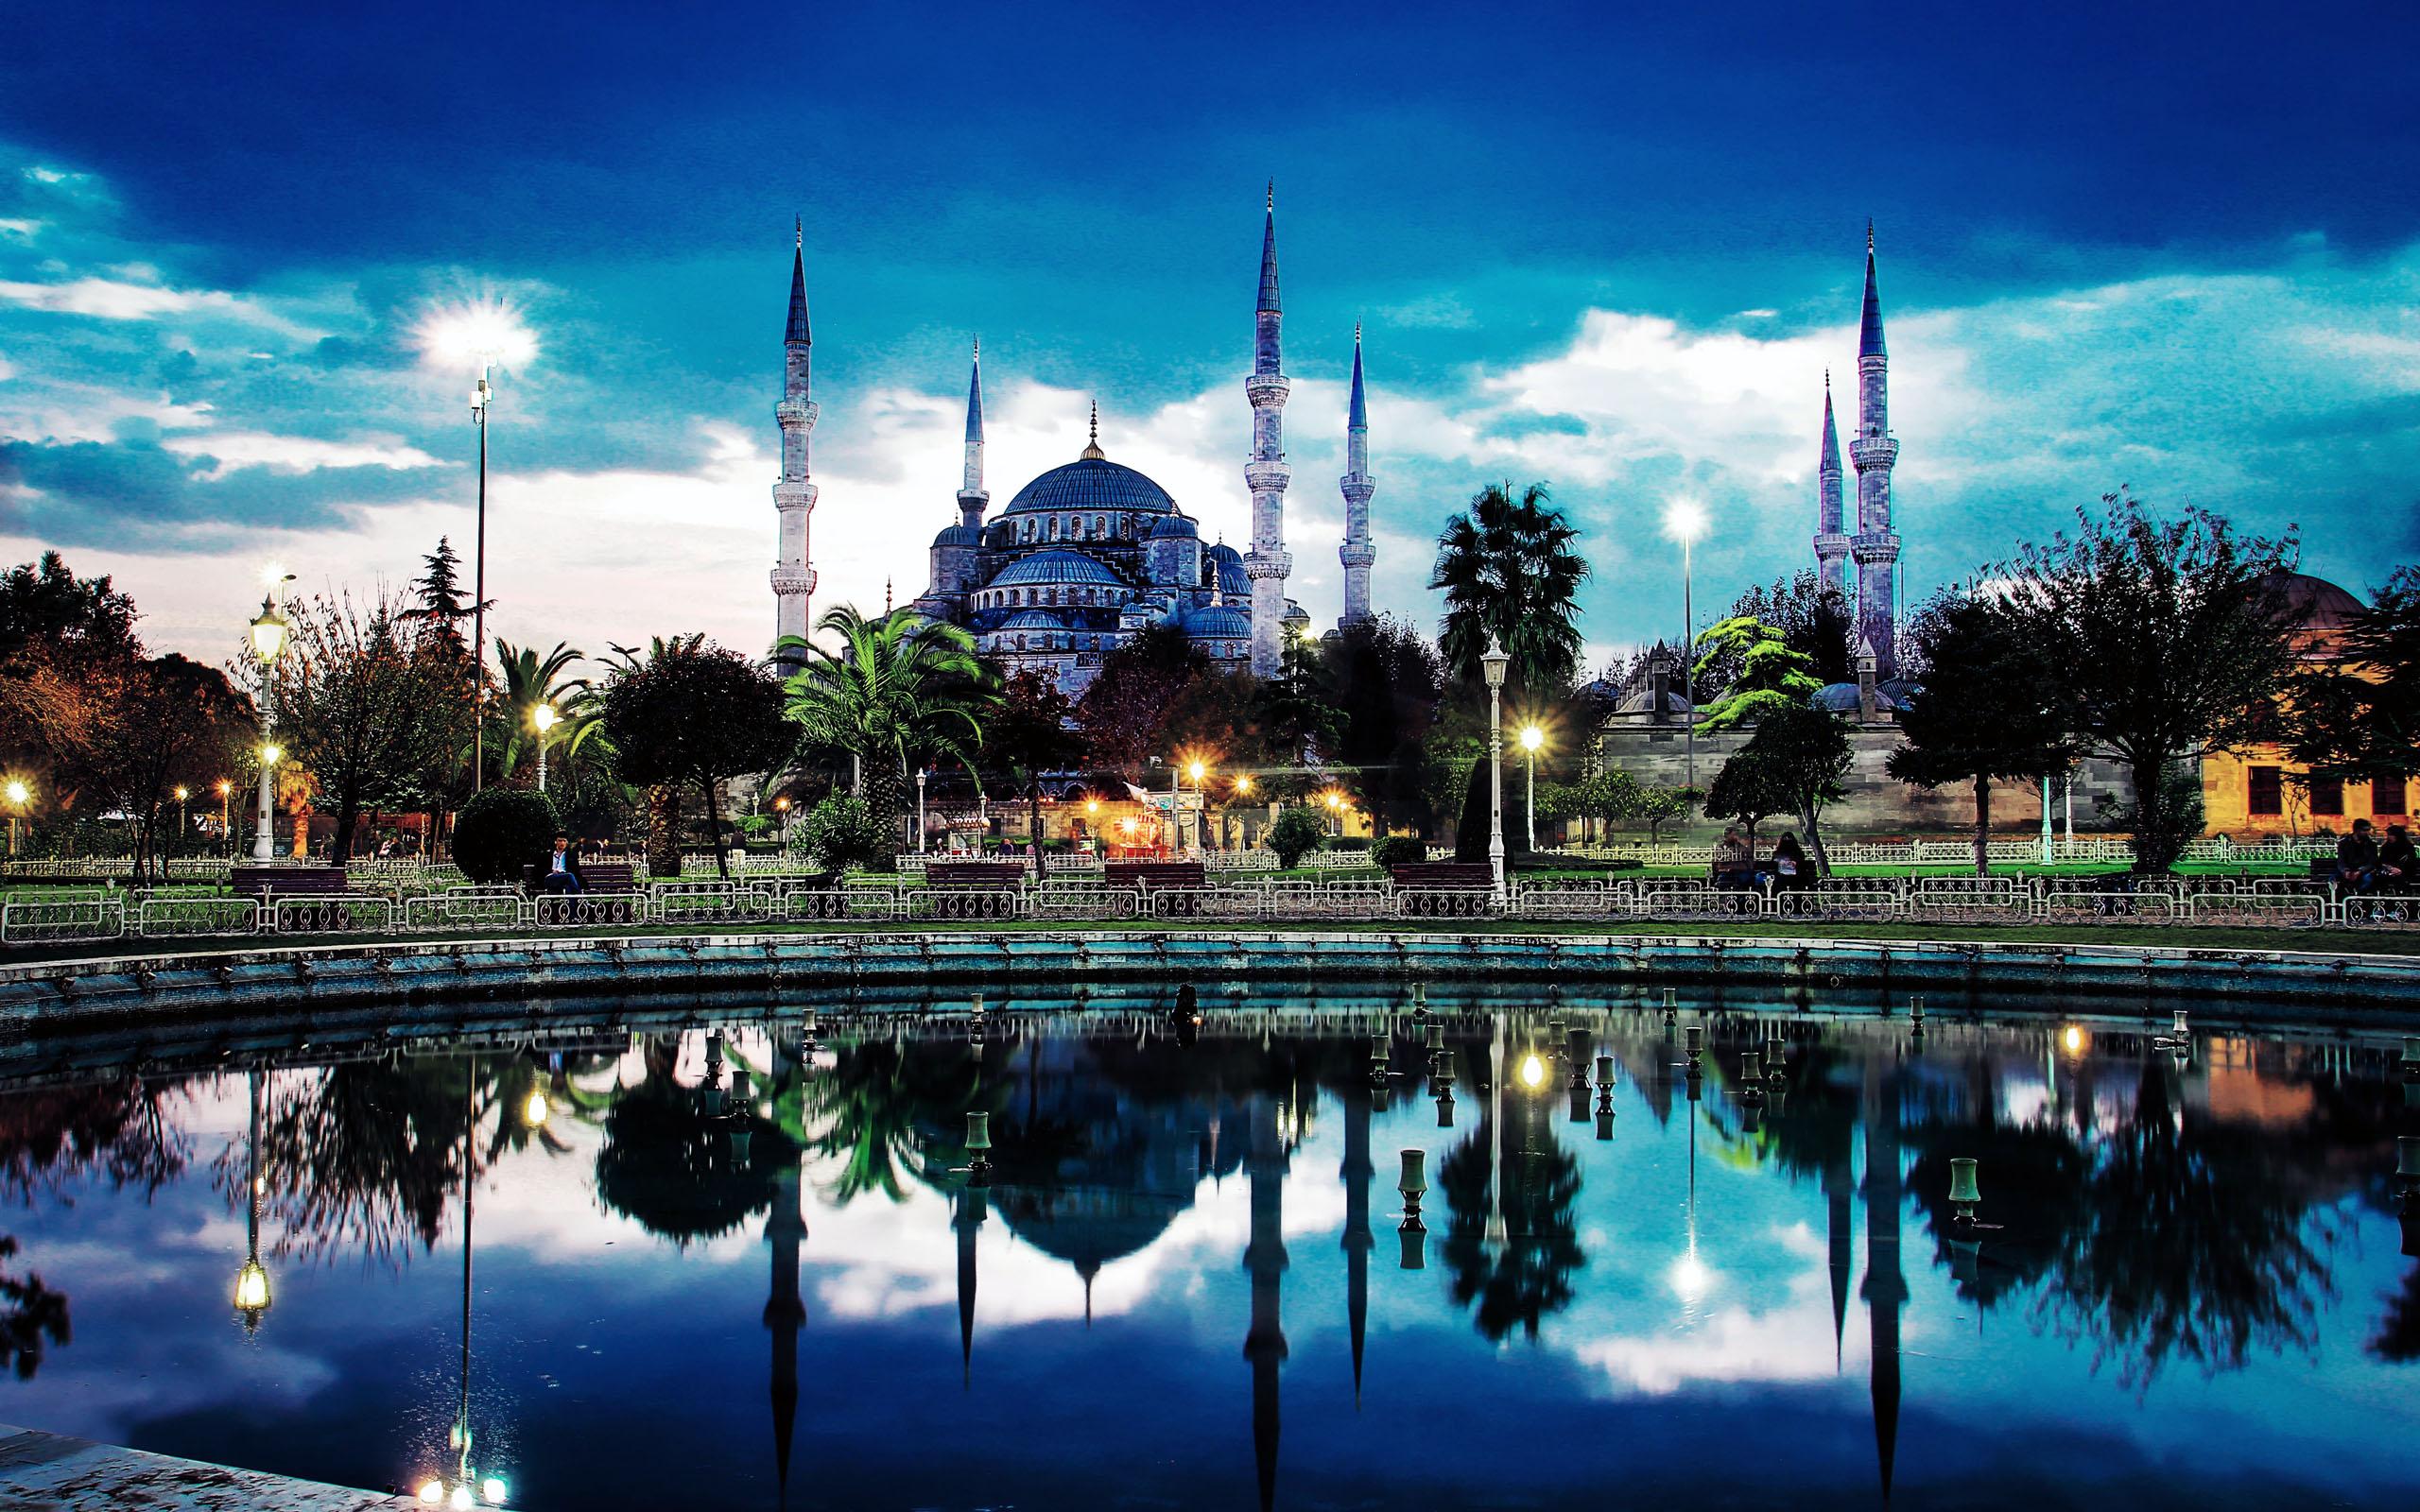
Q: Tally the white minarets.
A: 6